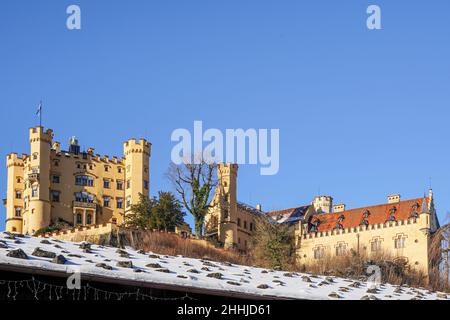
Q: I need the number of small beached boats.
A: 0